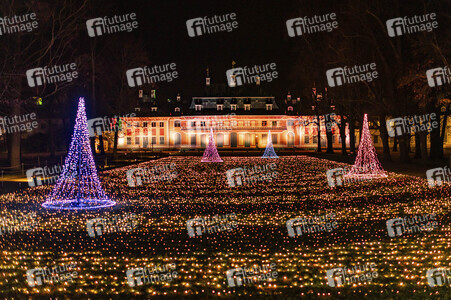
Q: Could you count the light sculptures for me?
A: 4